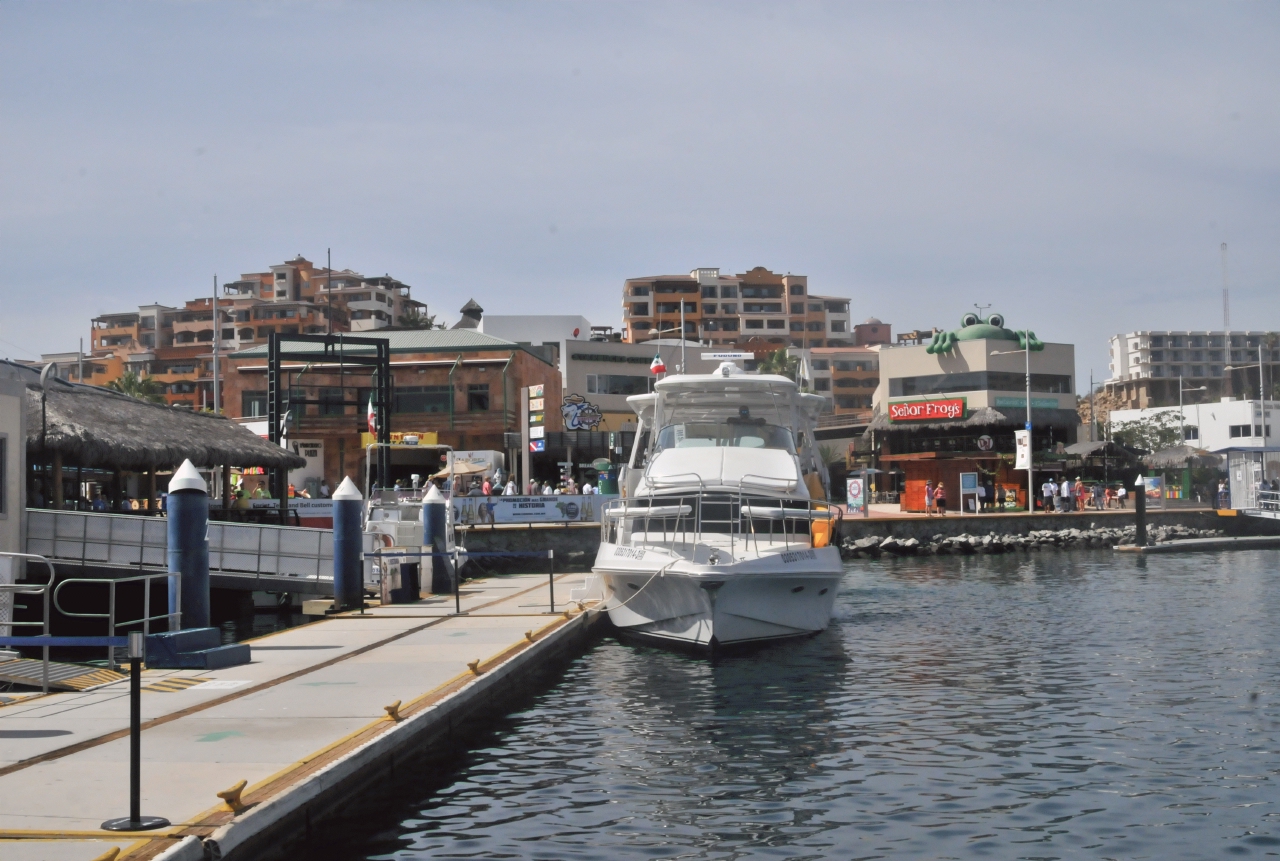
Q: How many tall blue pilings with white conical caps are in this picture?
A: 3